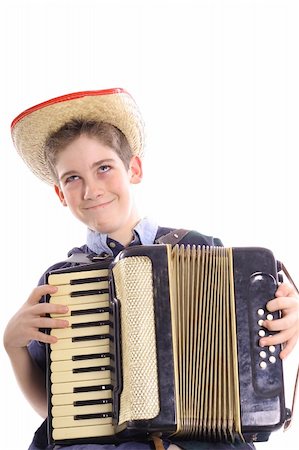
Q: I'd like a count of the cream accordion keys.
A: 15